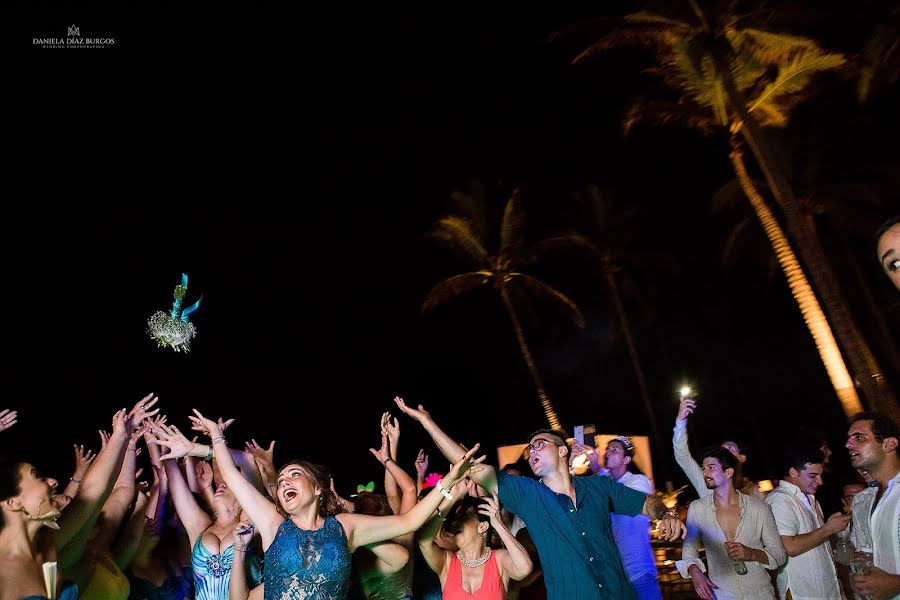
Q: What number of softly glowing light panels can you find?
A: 2